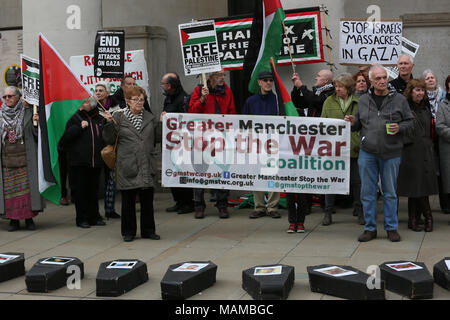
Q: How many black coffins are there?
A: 8